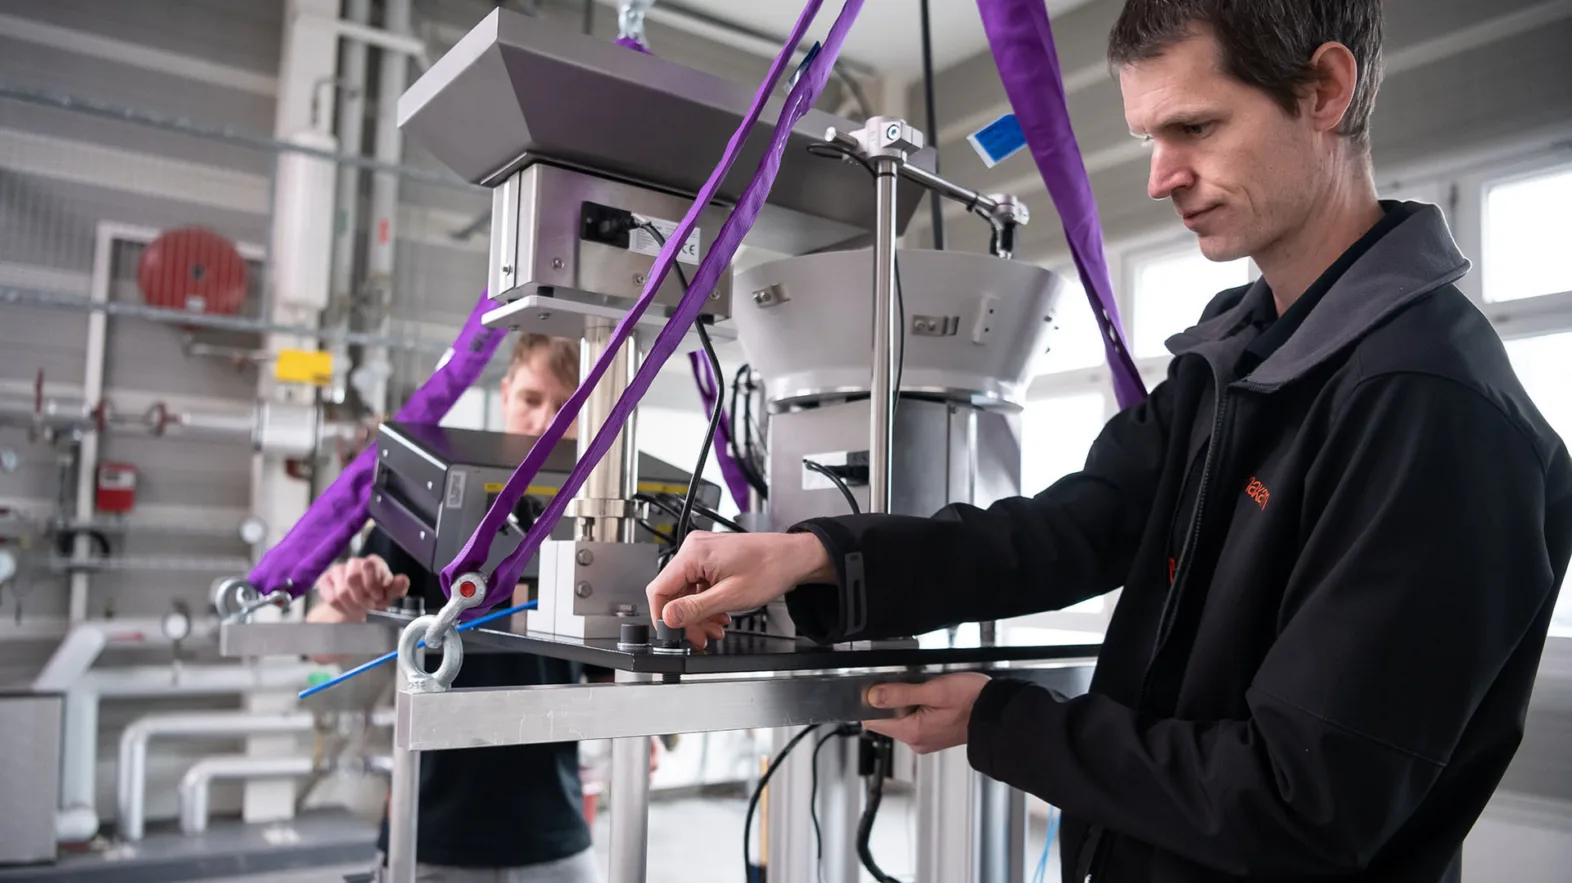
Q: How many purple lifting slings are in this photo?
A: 4